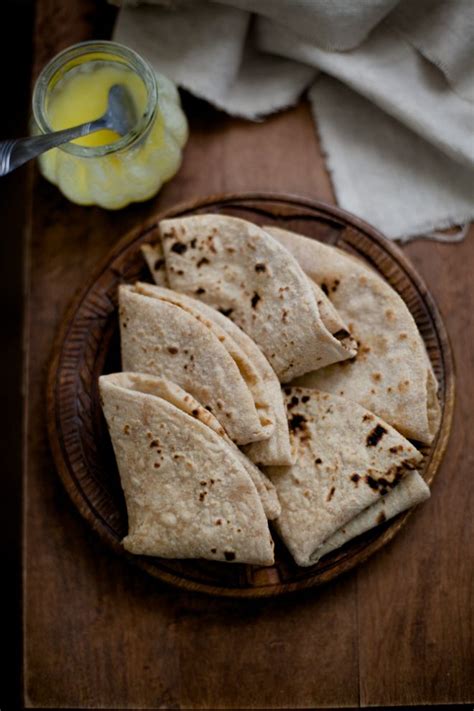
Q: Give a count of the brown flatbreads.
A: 5